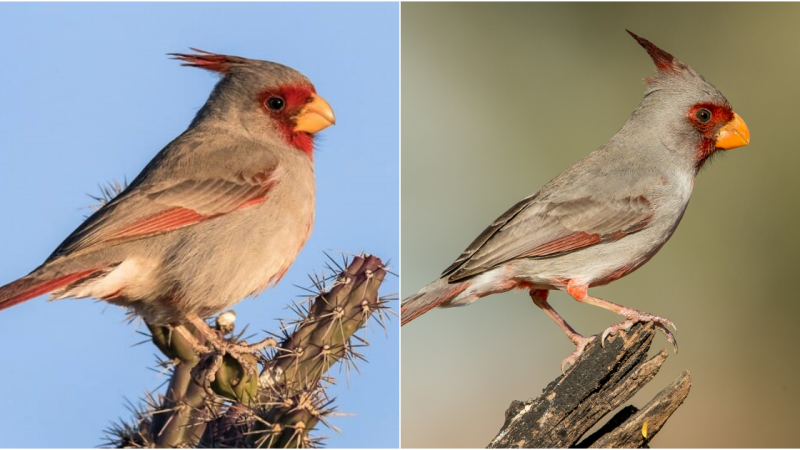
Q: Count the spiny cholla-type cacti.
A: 1